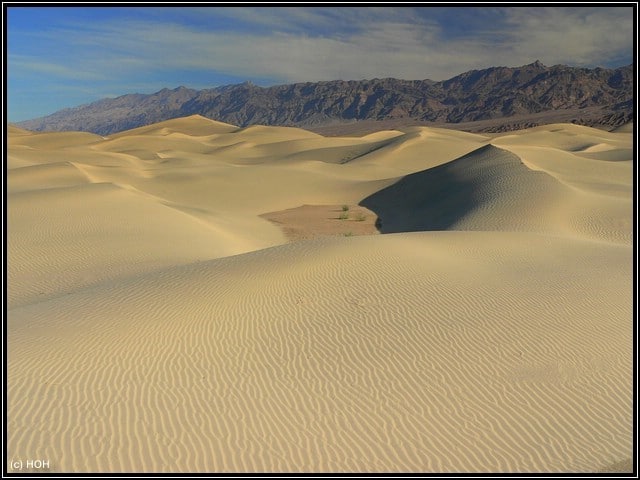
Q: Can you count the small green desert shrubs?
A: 4